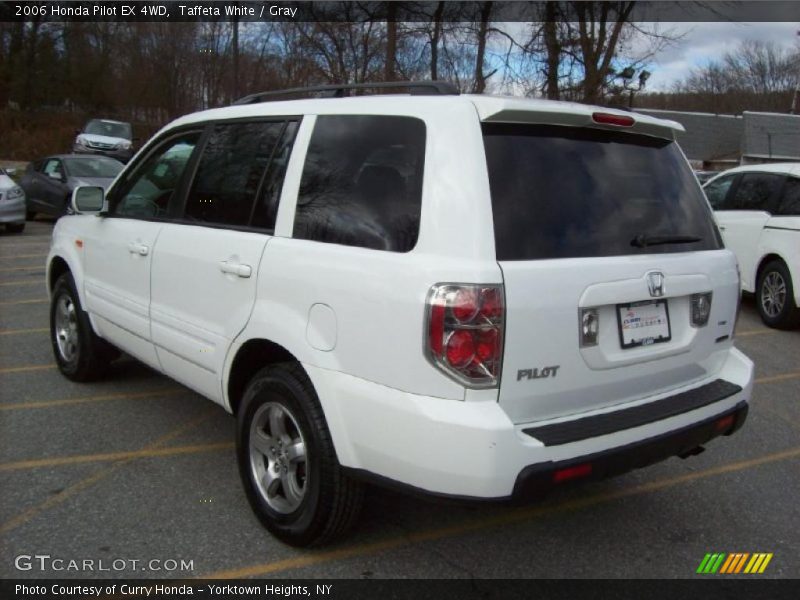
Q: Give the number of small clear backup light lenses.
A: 2